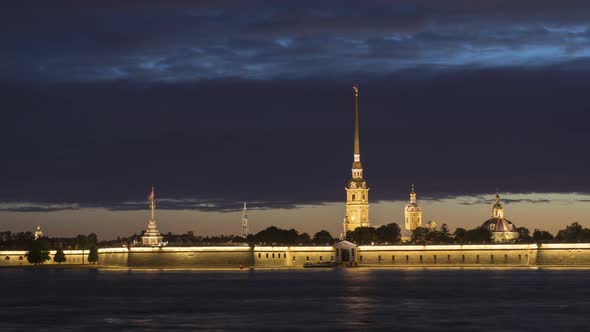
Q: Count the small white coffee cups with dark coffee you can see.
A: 0